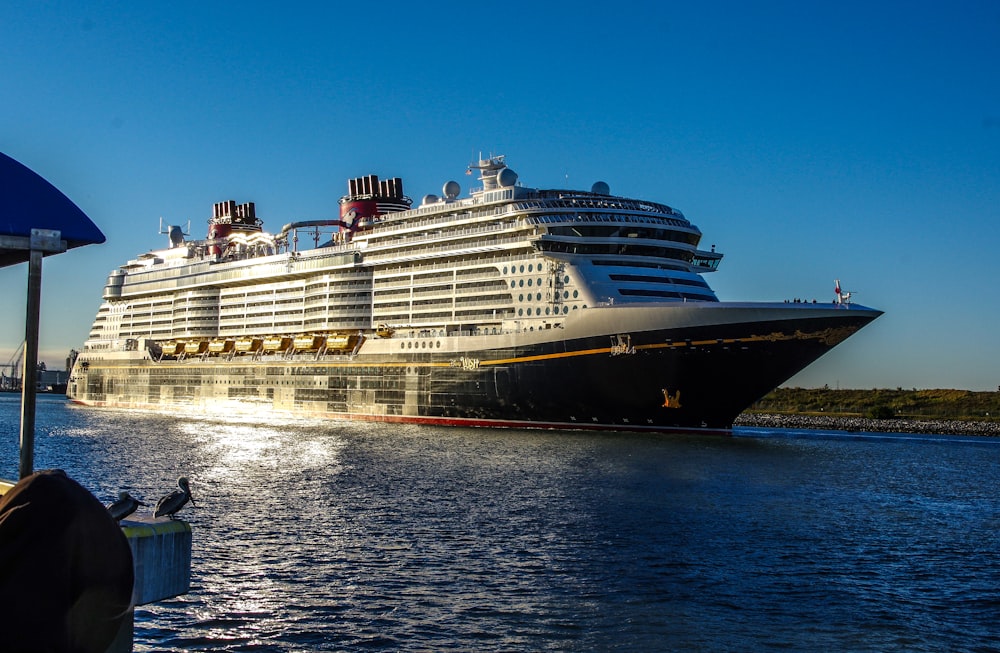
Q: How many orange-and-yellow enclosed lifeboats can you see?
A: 7